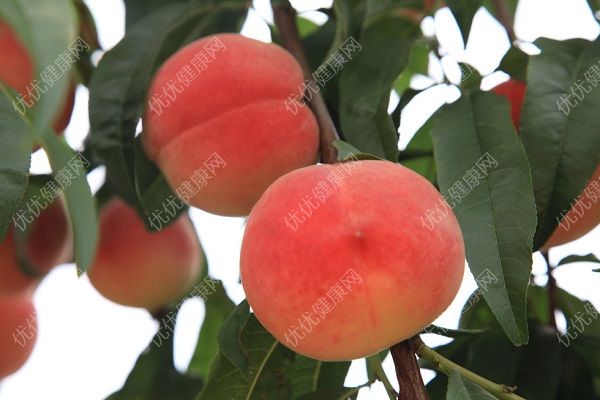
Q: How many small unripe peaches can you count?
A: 0